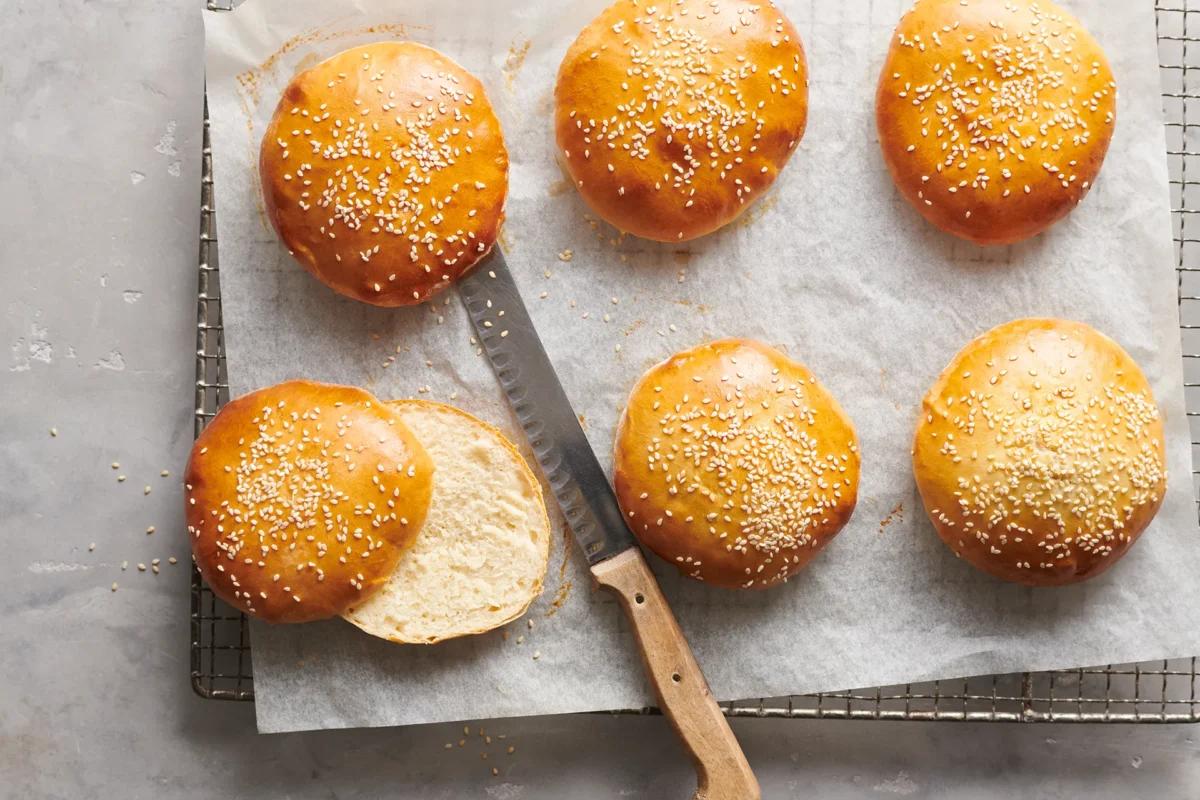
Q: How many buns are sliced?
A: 1